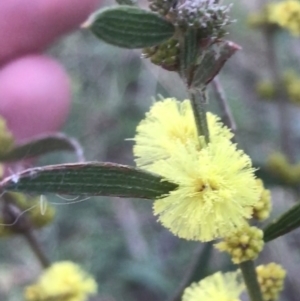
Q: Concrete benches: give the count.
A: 0